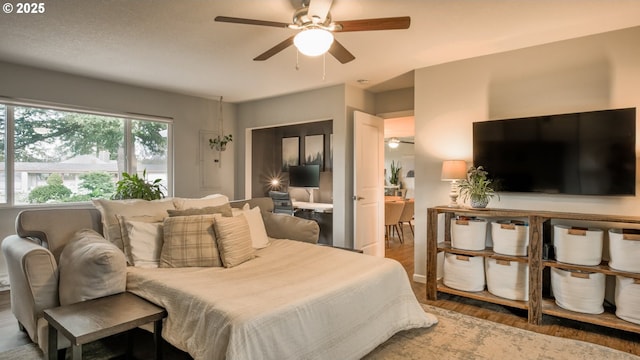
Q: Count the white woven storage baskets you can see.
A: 8